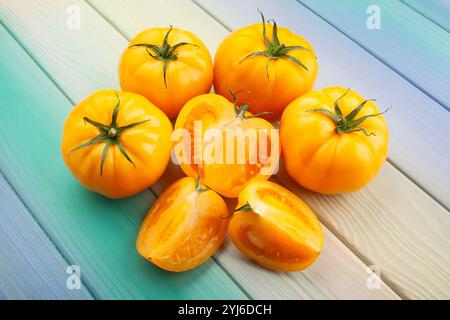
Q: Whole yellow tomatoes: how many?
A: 4